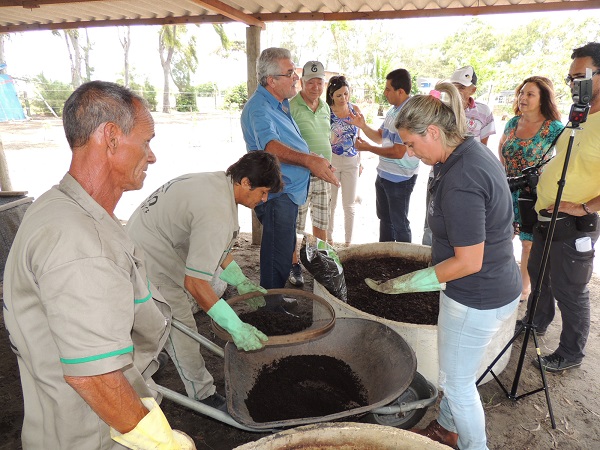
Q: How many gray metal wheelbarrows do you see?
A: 1